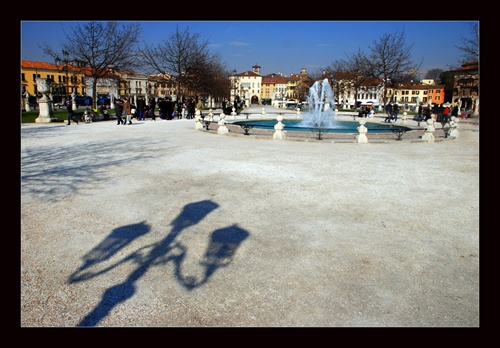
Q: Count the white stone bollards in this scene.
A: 15